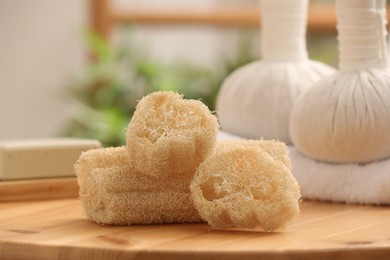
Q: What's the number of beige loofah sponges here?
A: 3